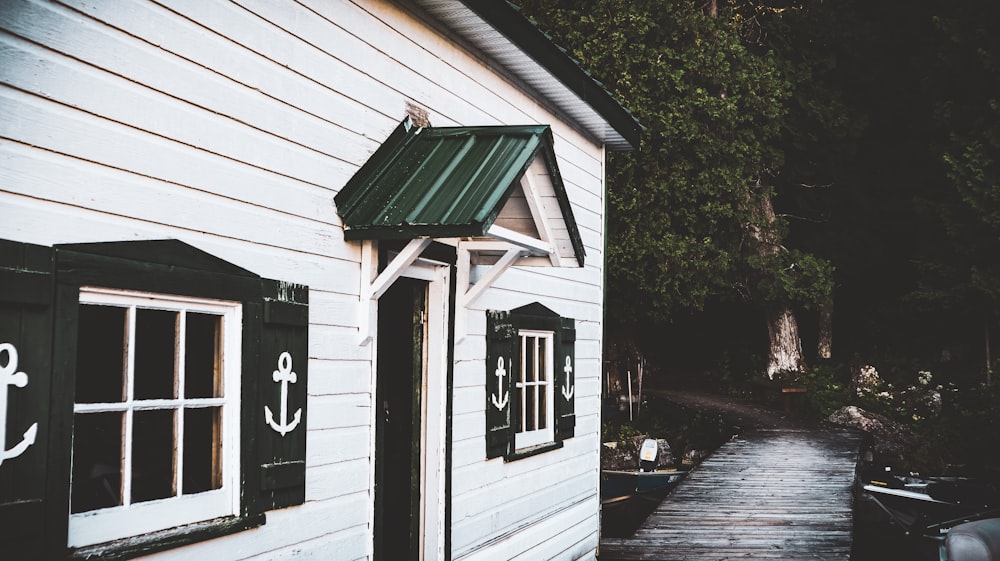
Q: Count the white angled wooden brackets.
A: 2